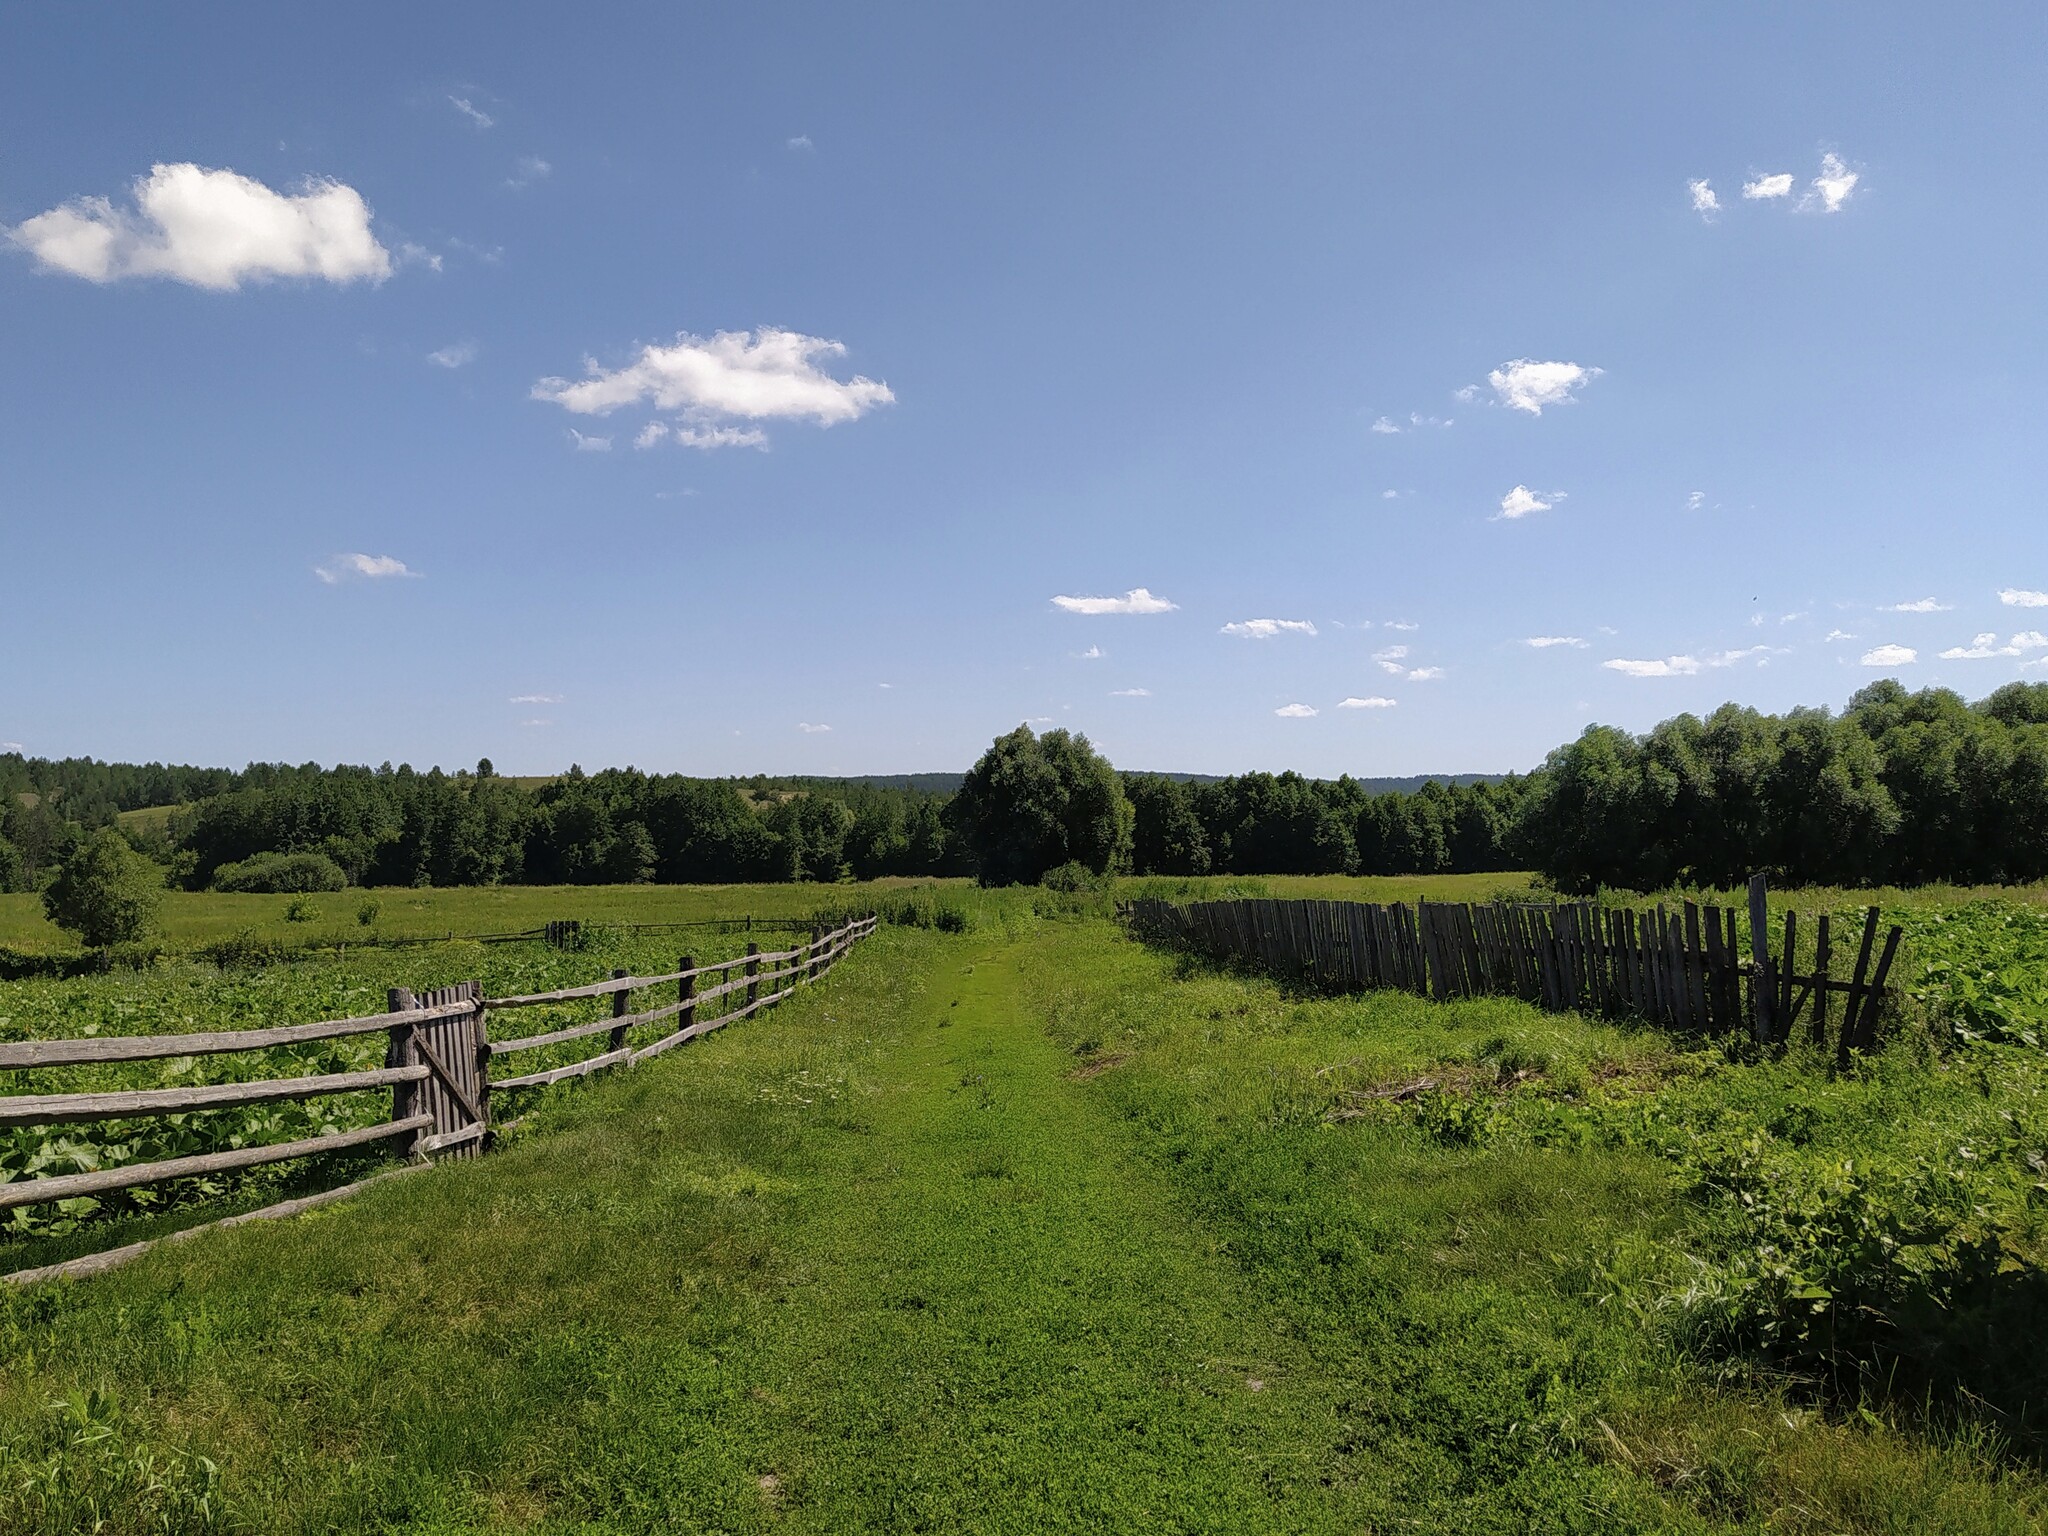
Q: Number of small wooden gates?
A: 1